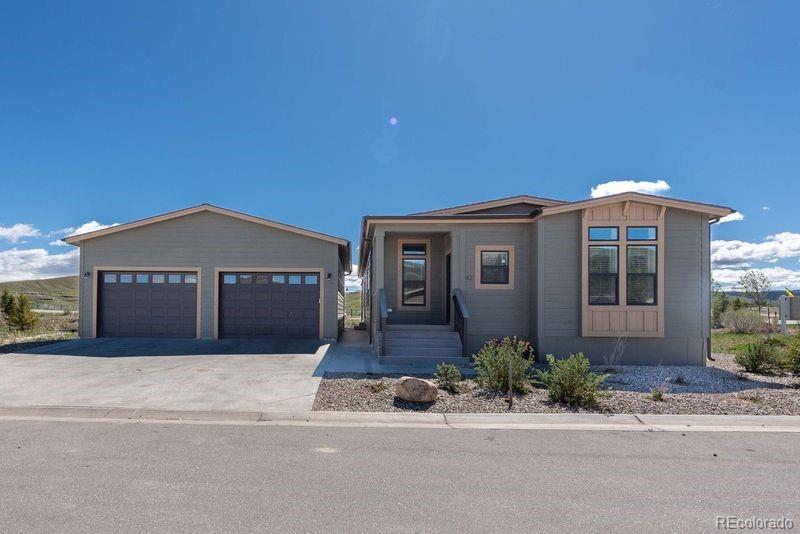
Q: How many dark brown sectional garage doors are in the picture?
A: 2